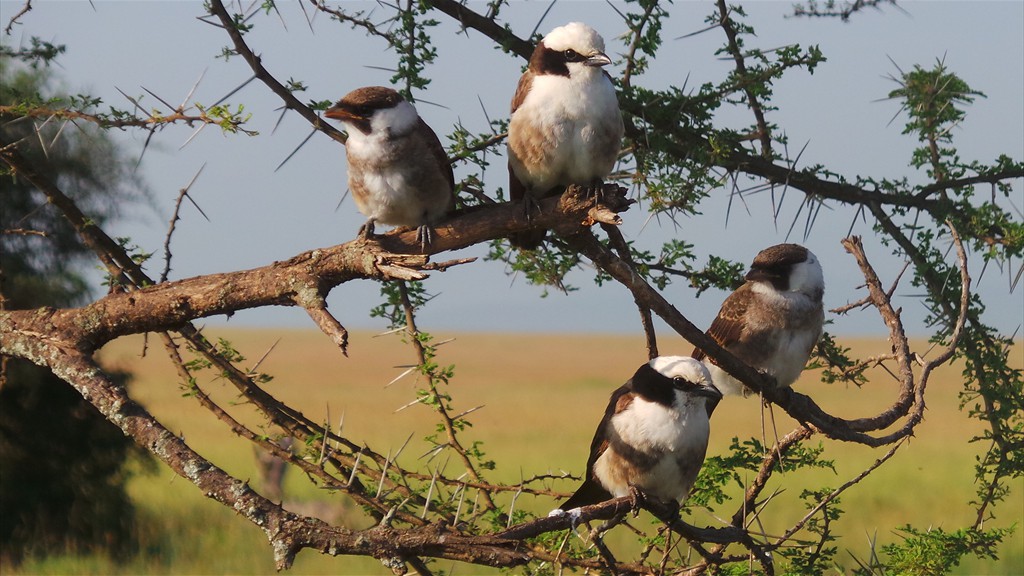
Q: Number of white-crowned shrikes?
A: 4